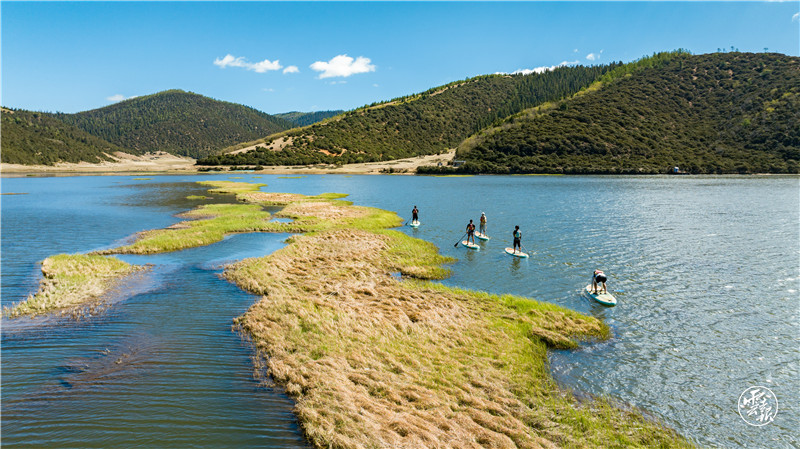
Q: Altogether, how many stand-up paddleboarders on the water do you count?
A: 5